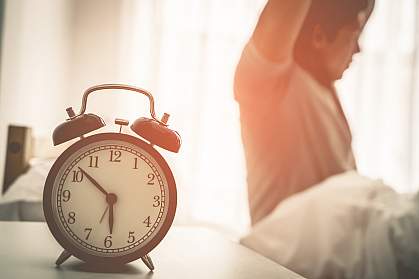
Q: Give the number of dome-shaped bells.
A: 2